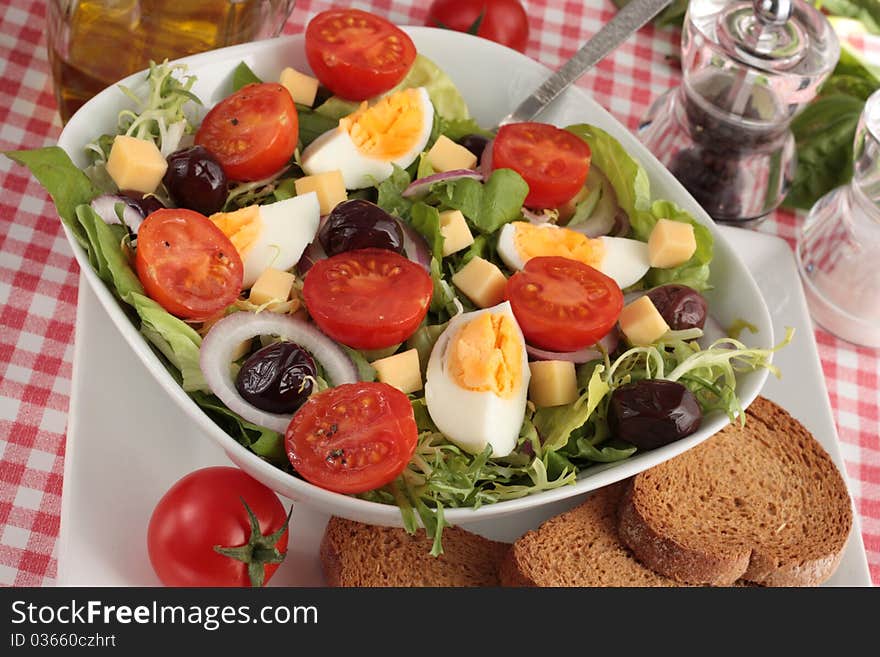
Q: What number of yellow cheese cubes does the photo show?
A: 11